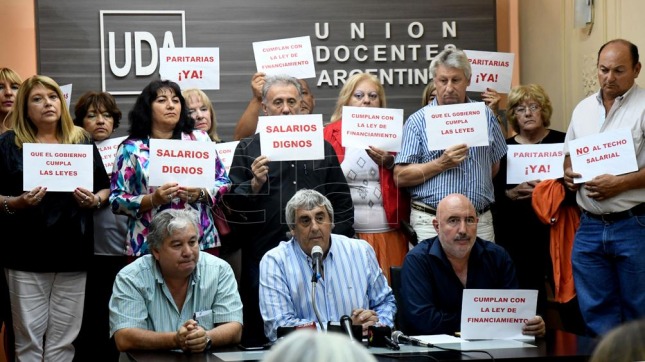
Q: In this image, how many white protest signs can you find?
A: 14